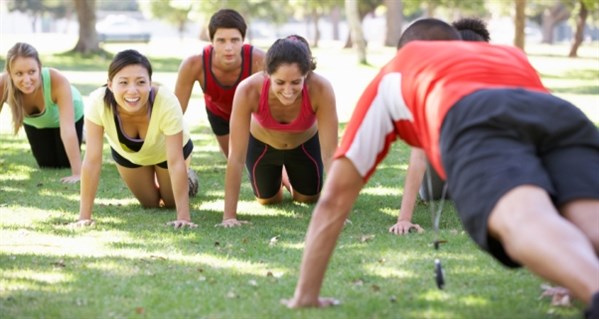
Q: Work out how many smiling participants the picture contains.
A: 3